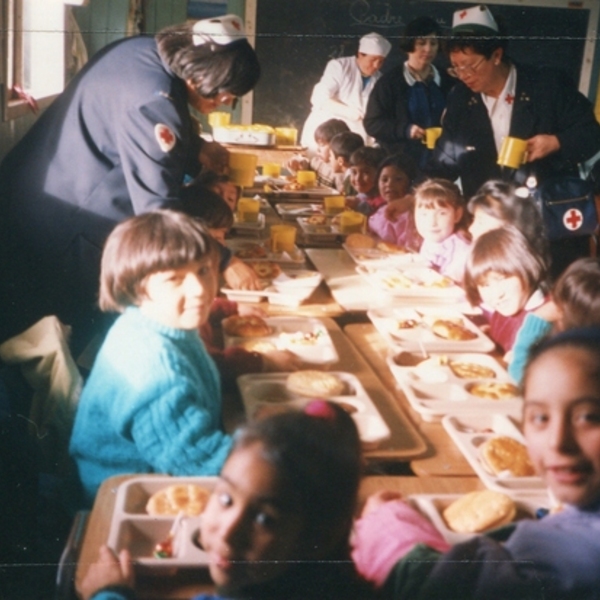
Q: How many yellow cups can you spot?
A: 11